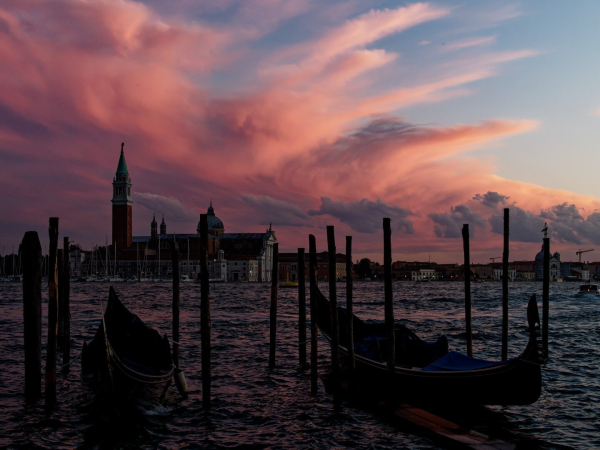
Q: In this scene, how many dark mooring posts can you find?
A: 15